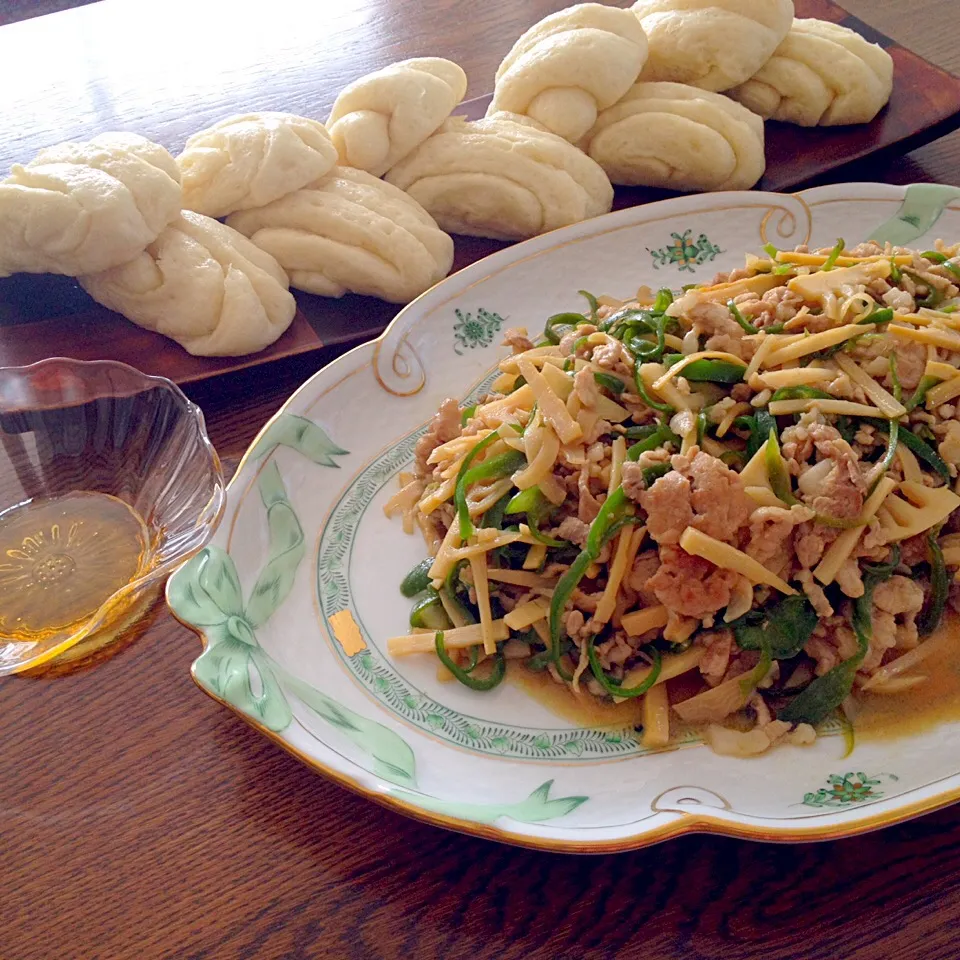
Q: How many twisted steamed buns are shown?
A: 10